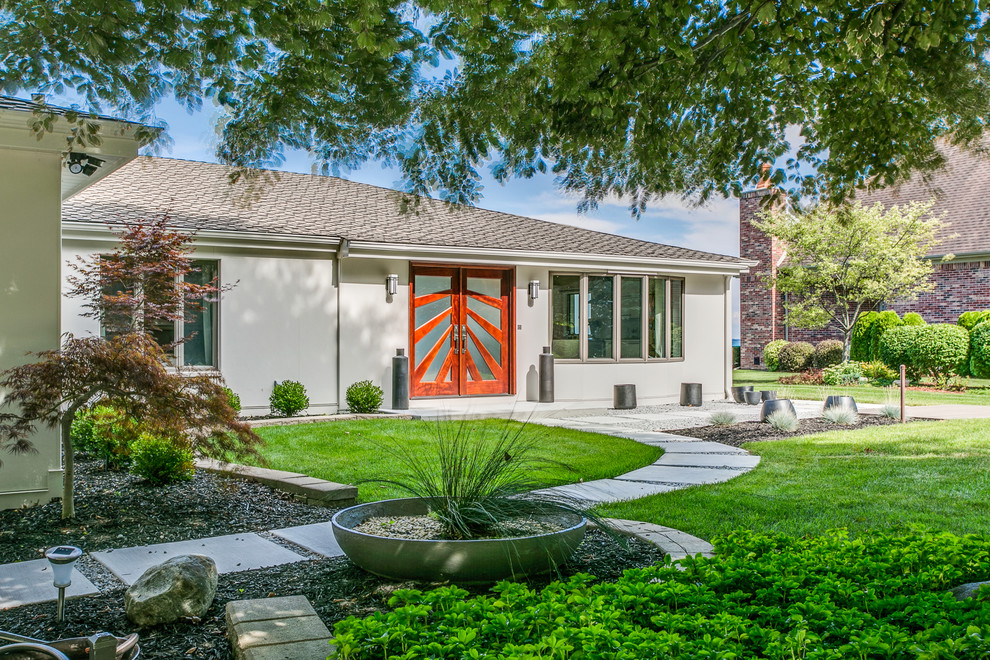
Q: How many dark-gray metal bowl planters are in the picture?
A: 1